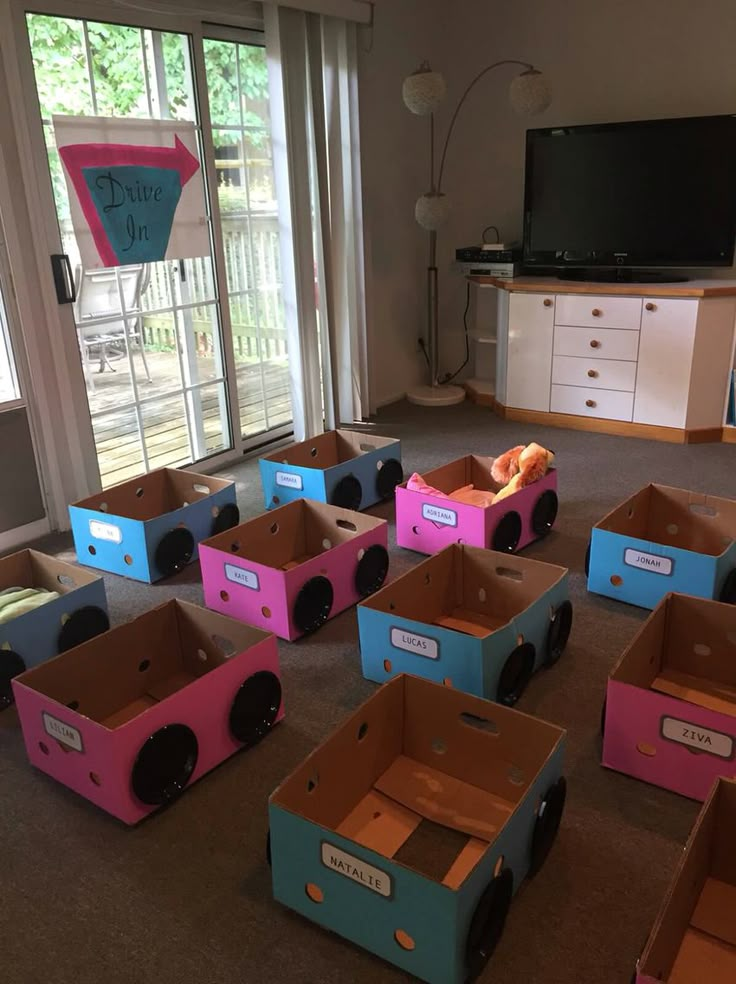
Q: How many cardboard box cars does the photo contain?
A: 11